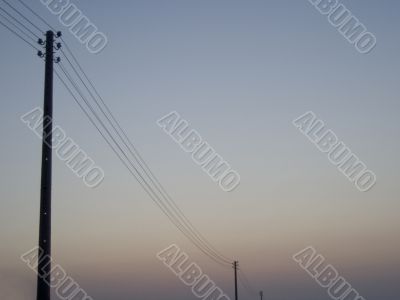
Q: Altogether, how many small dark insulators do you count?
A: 5